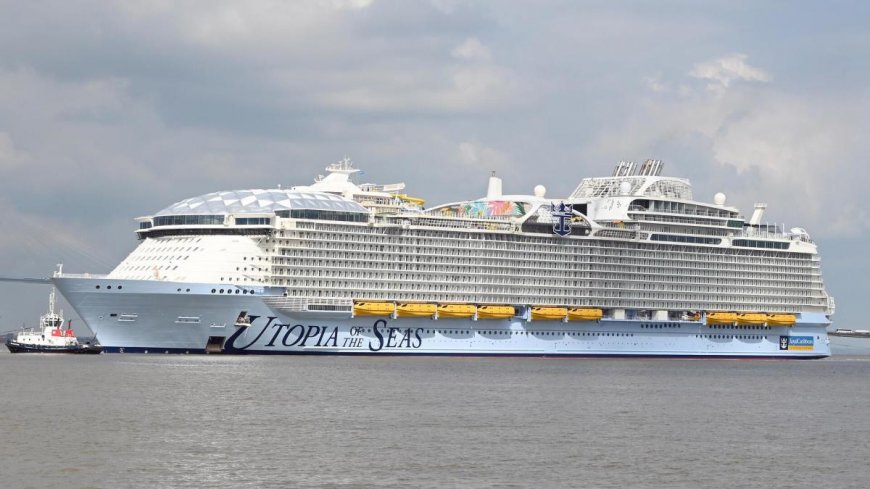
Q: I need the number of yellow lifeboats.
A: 9